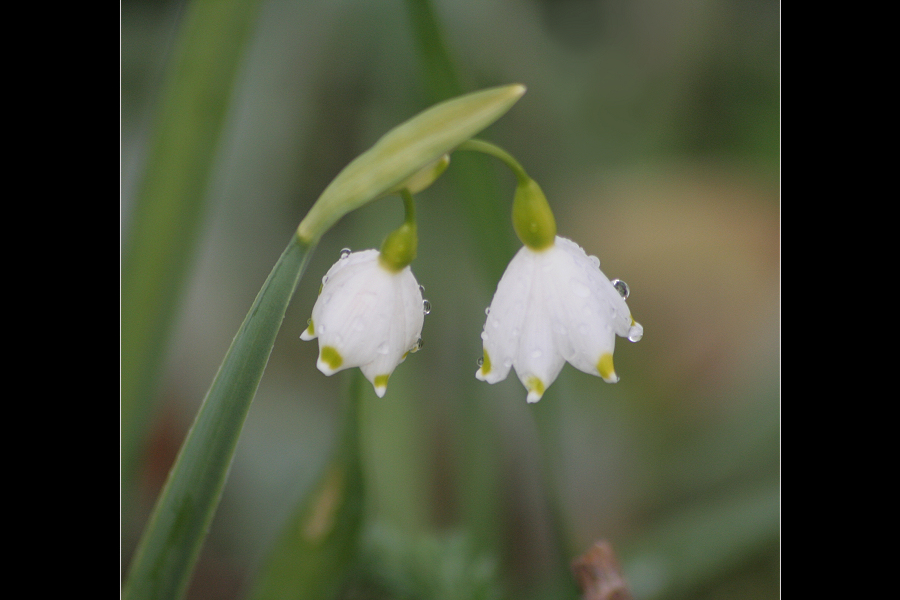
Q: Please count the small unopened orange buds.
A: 0